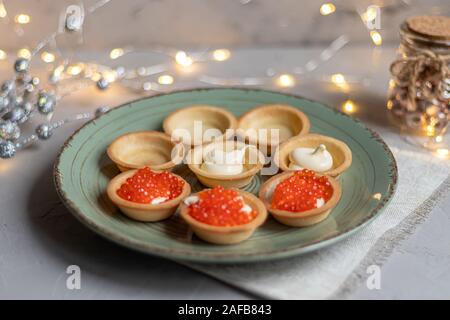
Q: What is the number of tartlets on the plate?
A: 8